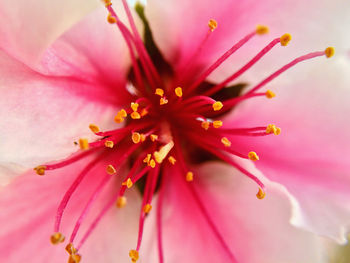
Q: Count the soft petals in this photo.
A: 5